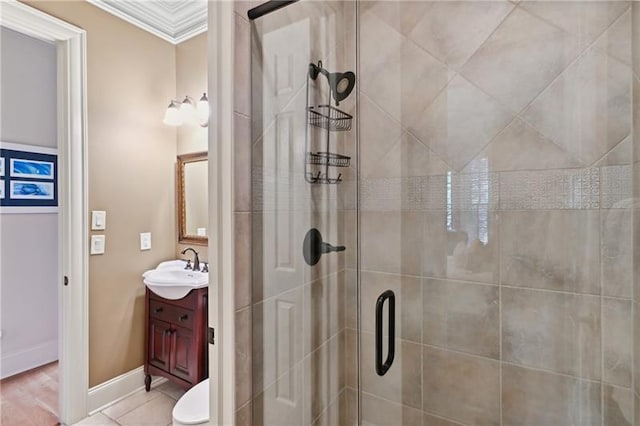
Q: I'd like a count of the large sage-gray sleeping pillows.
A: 0